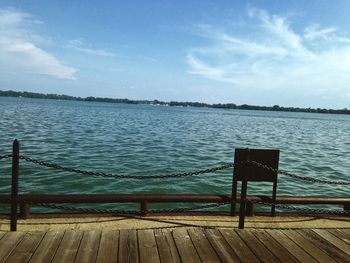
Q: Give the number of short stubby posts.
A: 4